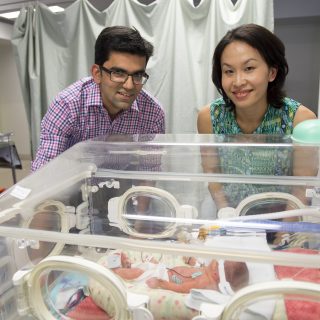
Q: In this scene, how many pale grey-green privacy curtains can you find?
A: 1